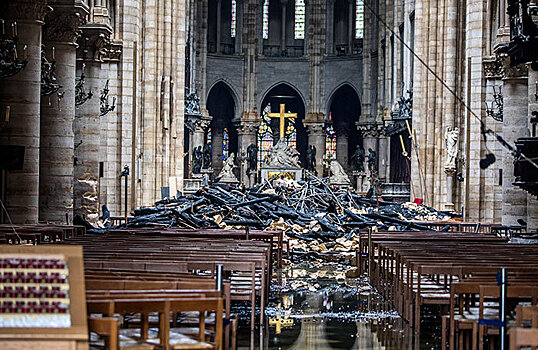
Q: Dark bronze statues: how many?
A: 6